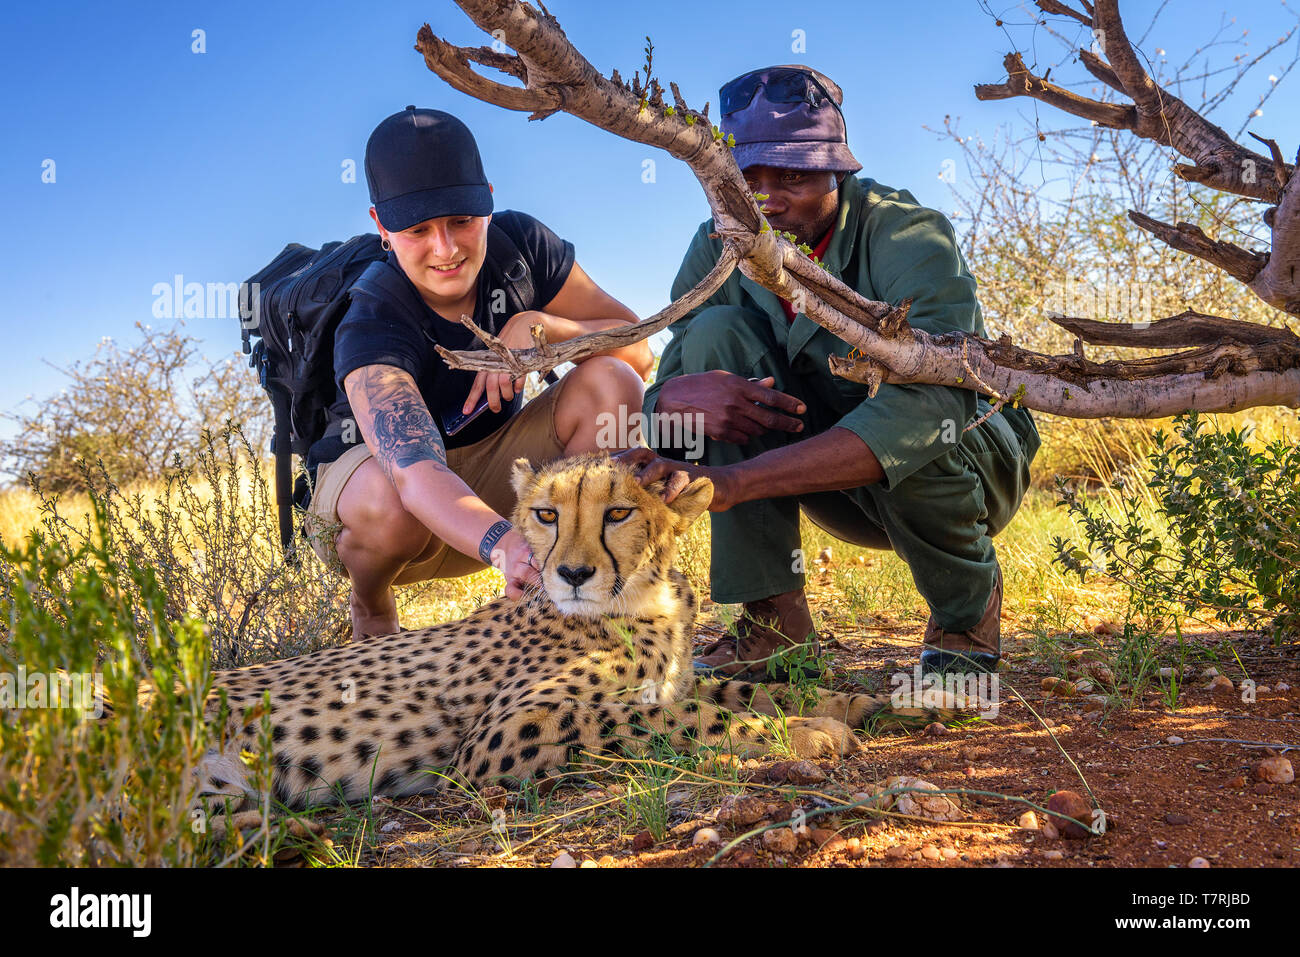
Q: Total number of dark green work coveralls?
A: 1